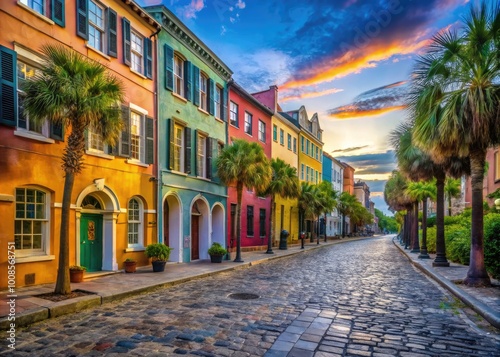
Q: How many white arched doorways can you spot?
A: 4